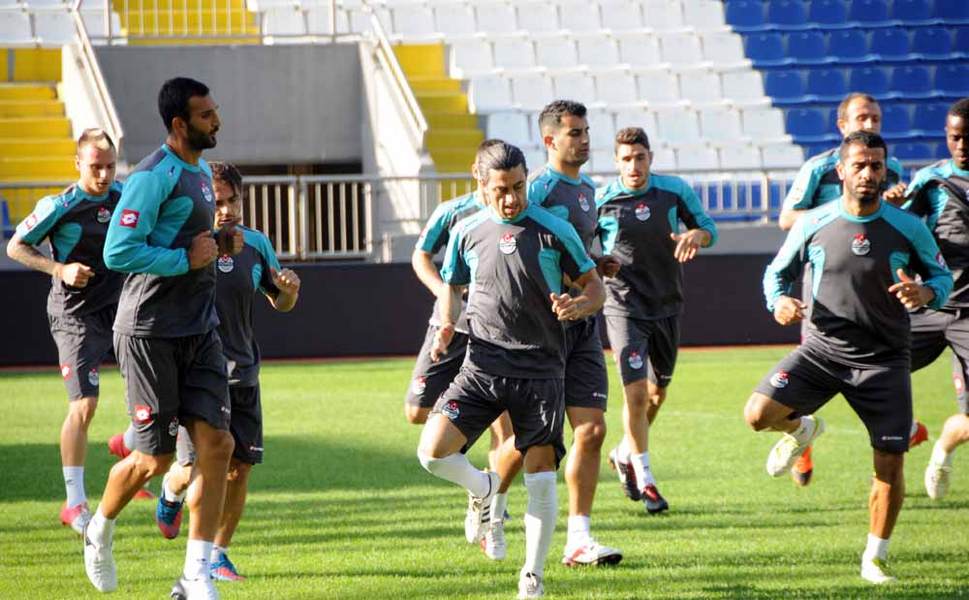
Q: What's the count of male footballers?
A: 10